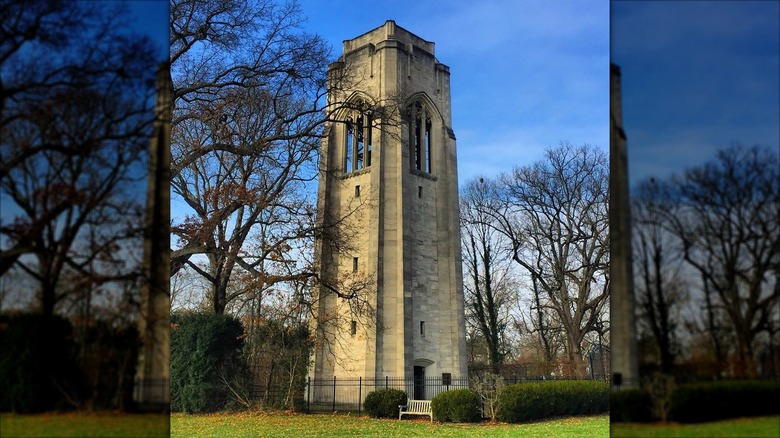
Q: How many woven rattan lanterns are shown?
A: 0